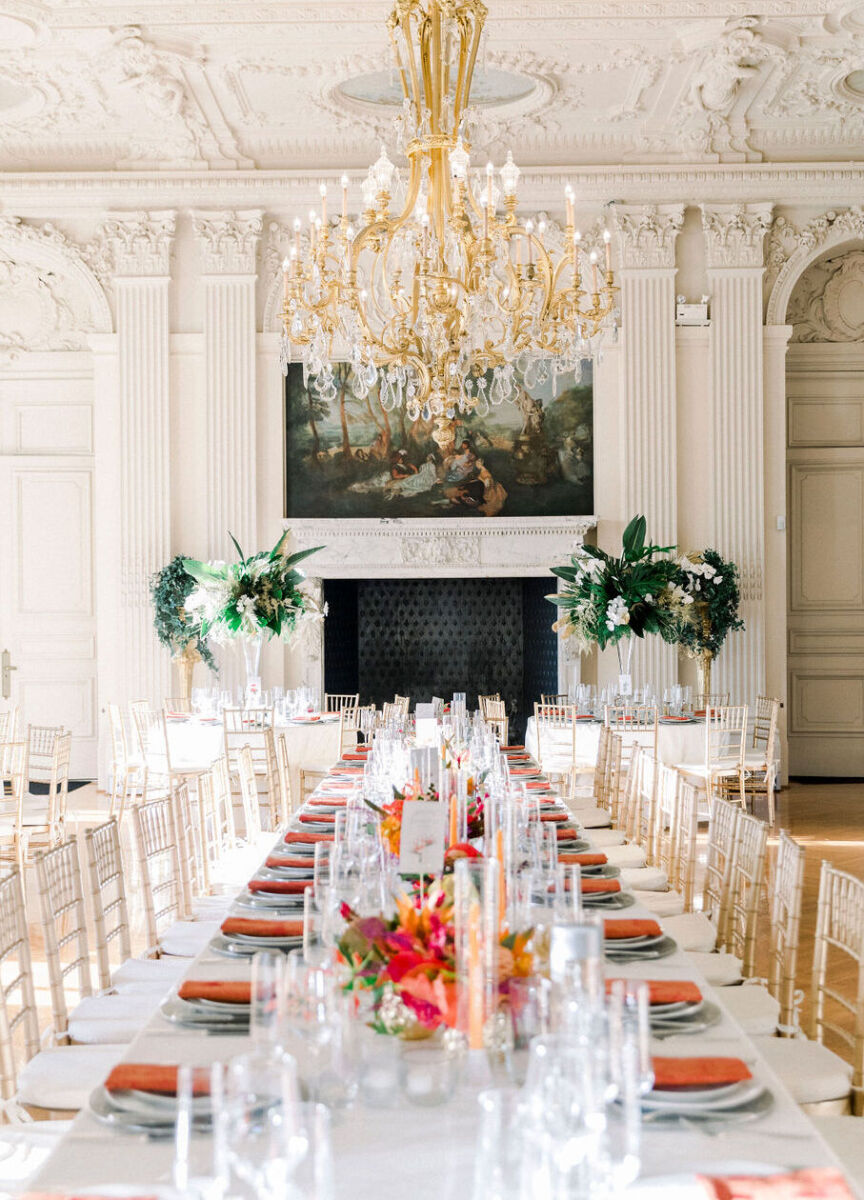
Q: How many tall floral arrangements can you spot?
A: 4